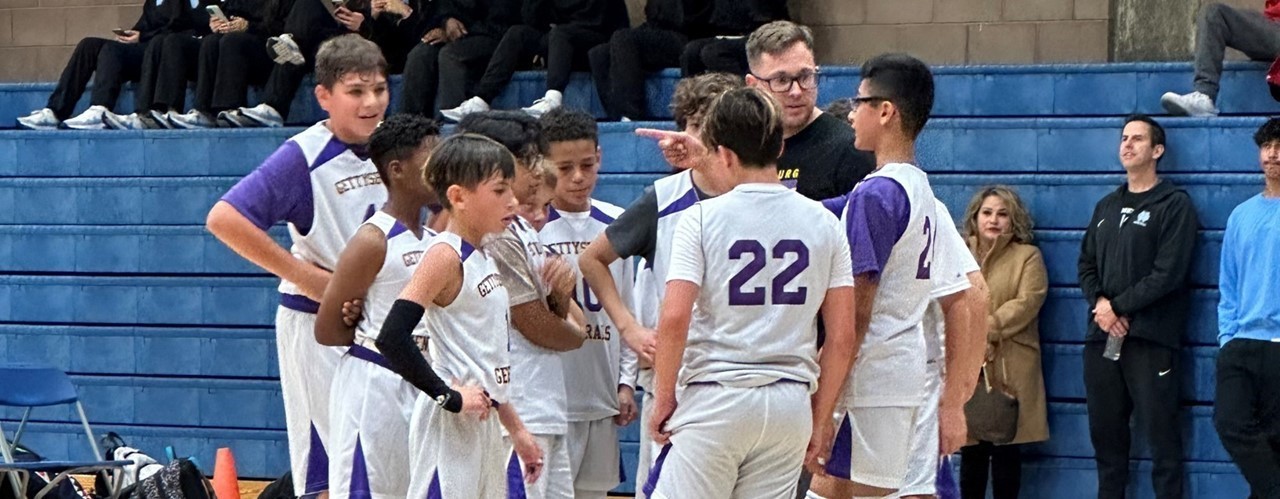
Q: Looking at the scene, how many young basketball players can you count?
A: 10